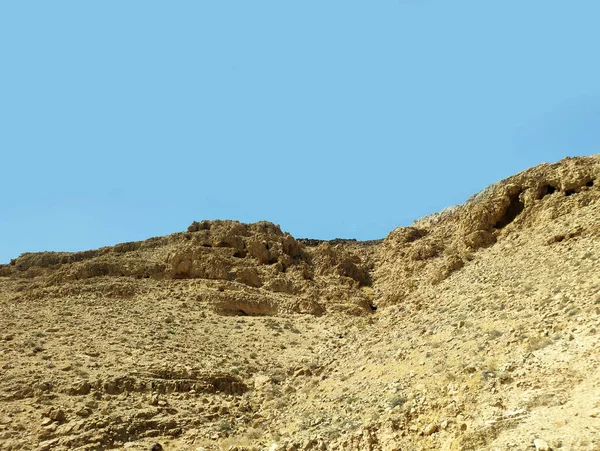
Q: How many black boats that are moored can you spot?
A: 0